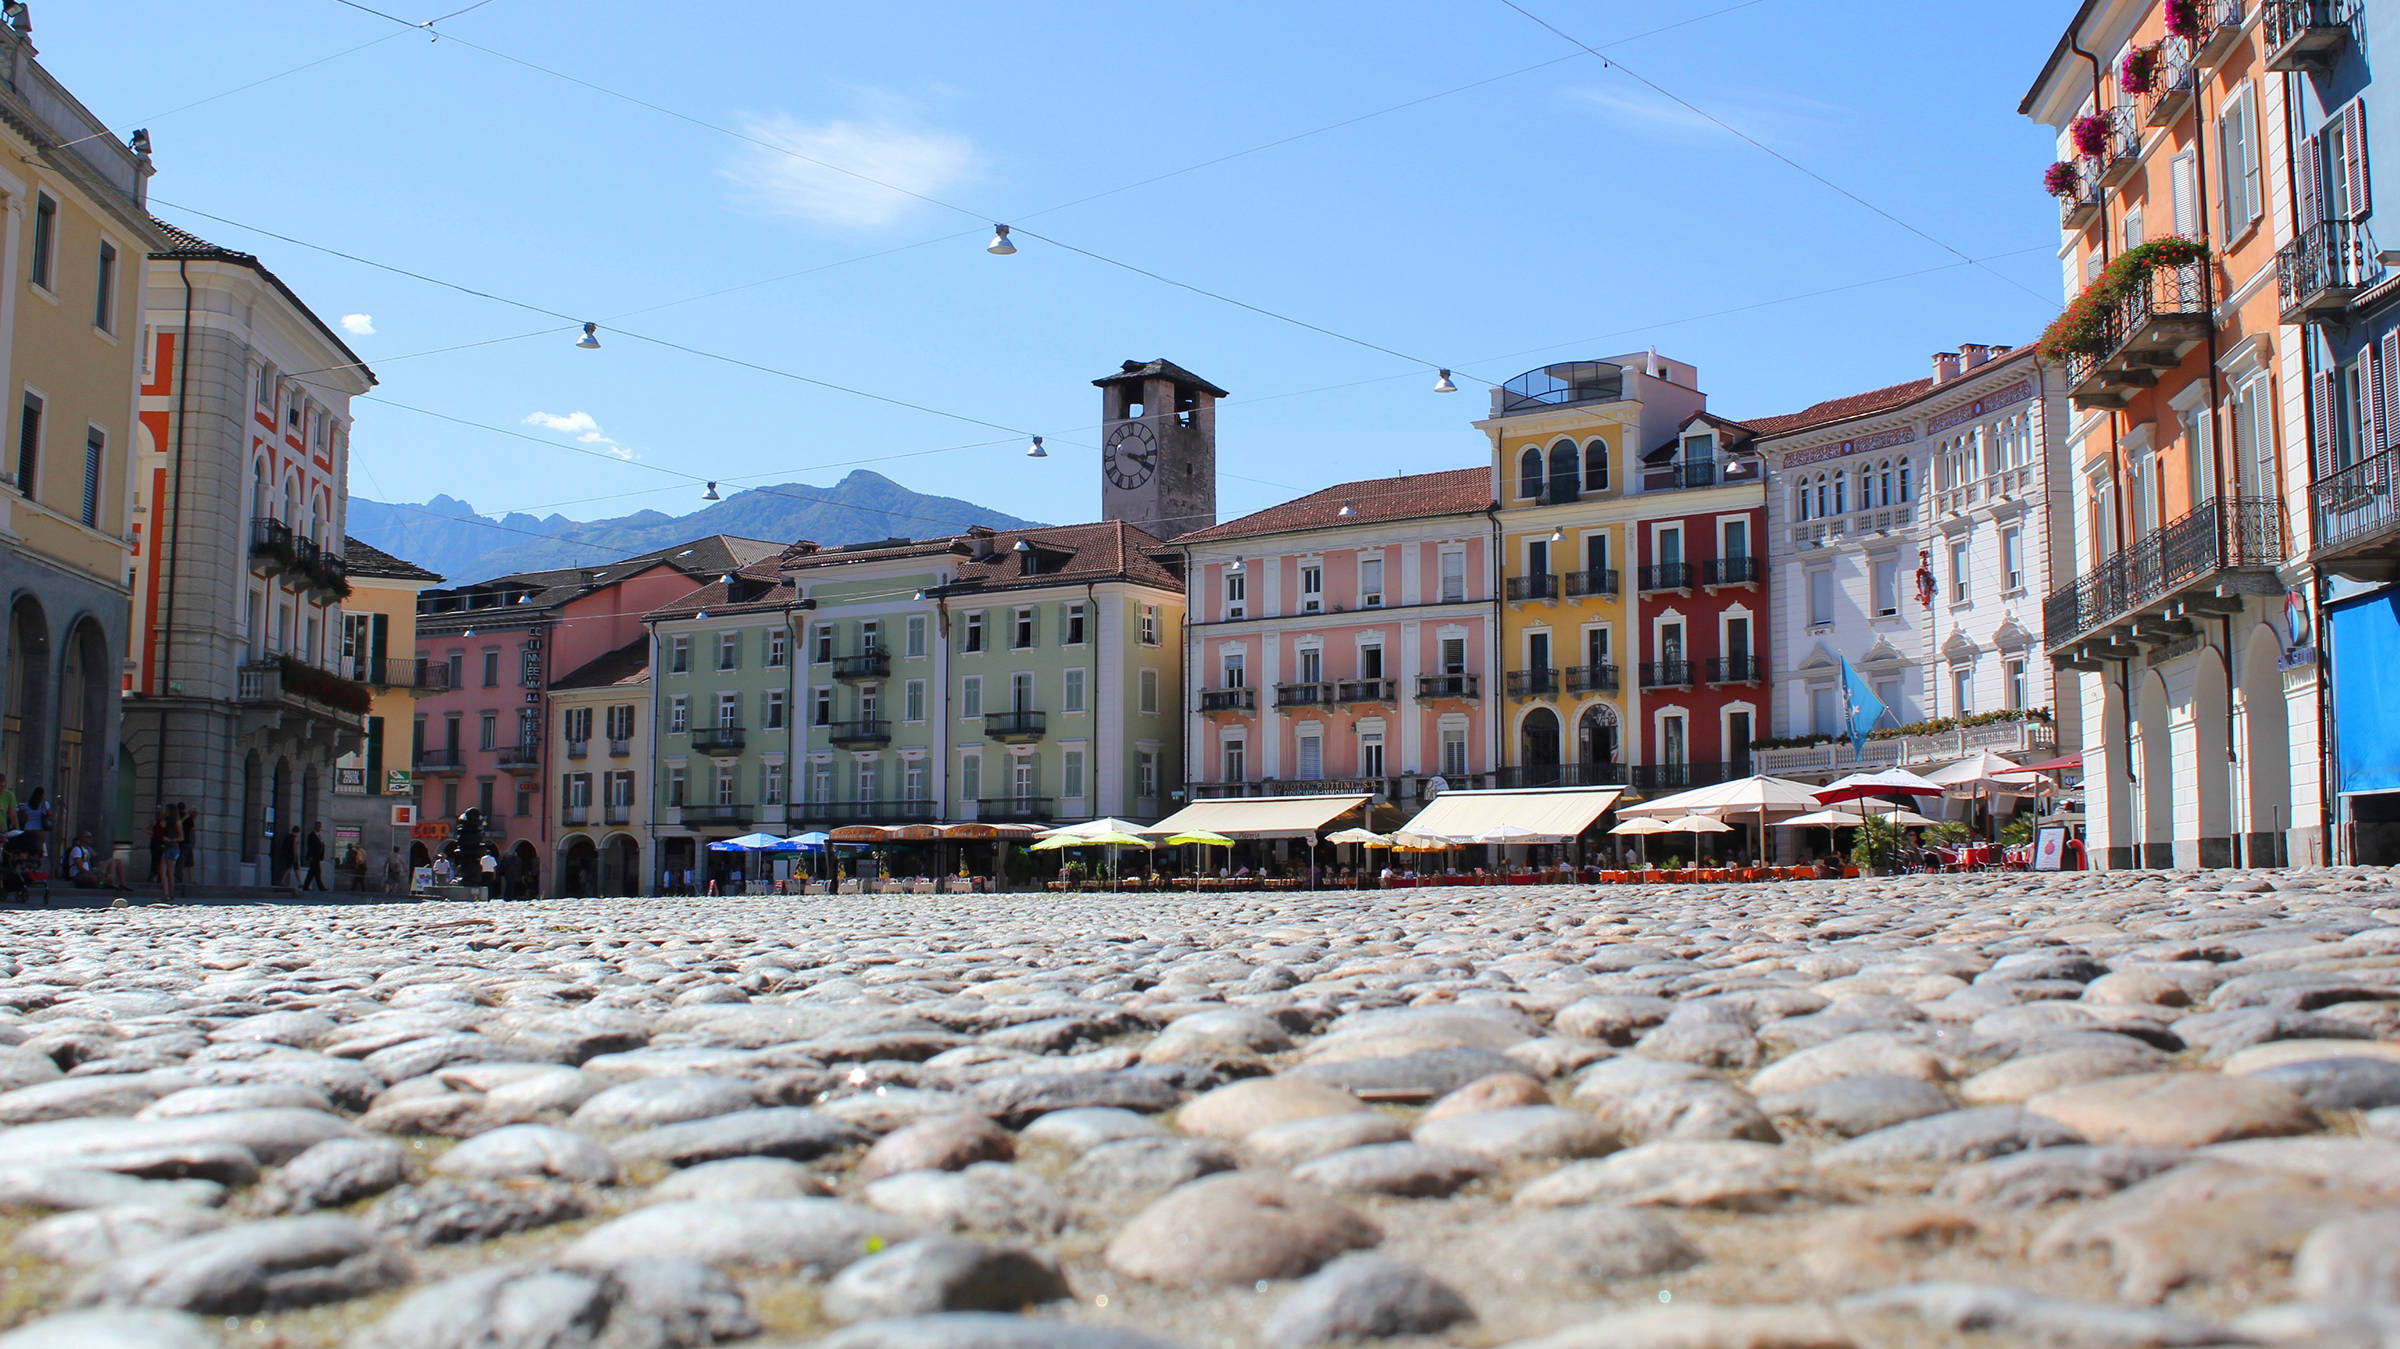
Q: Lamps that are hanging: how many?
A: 15